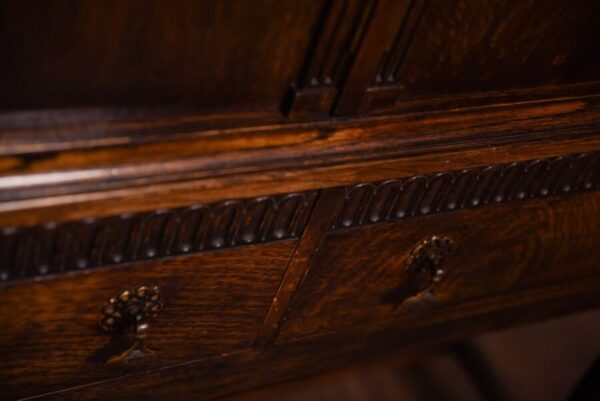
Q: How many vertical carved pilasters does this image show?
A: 2